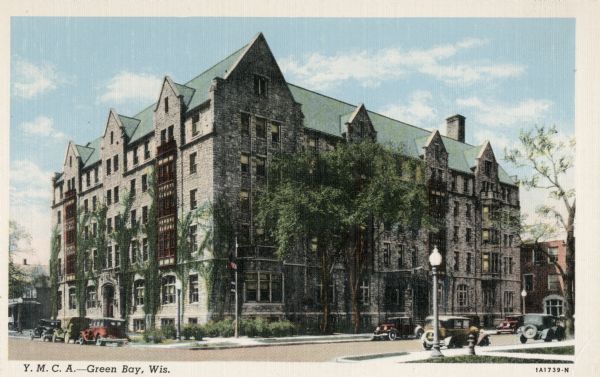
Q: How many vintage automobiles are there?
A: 7